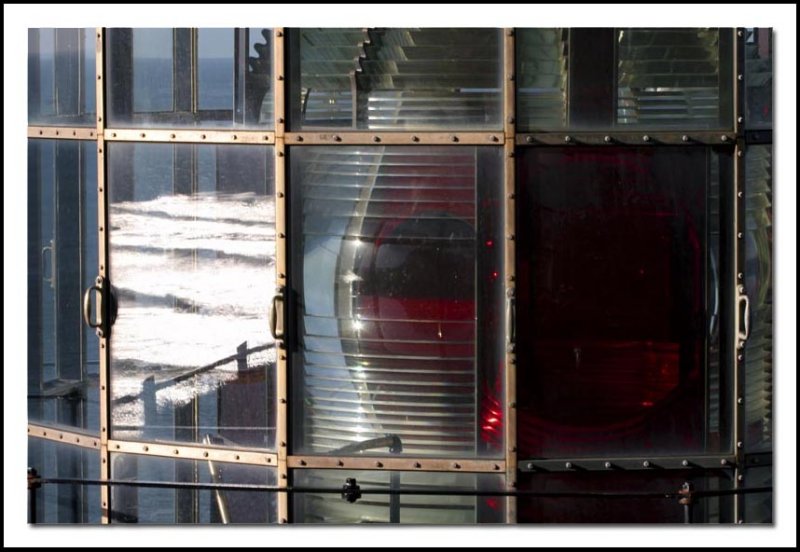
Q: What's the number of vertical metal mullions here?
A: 4